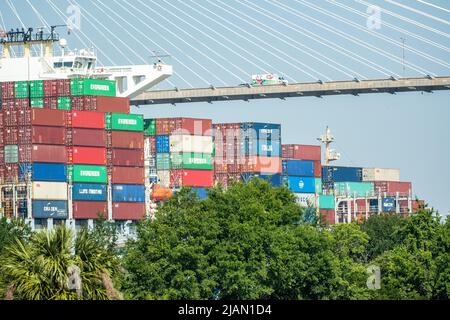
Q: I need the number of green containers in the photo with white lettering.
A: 4